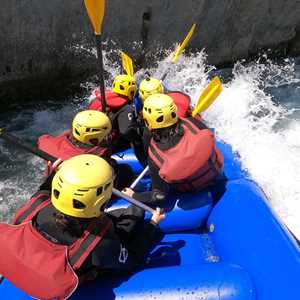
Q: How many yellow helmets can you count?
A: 5